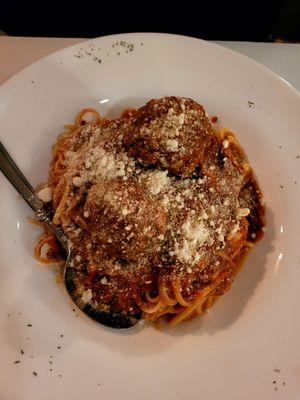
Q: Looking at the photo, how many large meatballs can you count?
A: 2